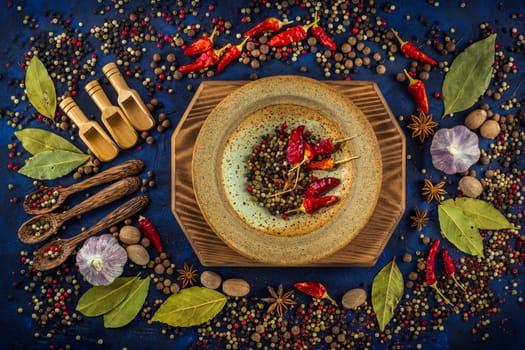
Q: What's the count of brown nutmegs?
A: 8